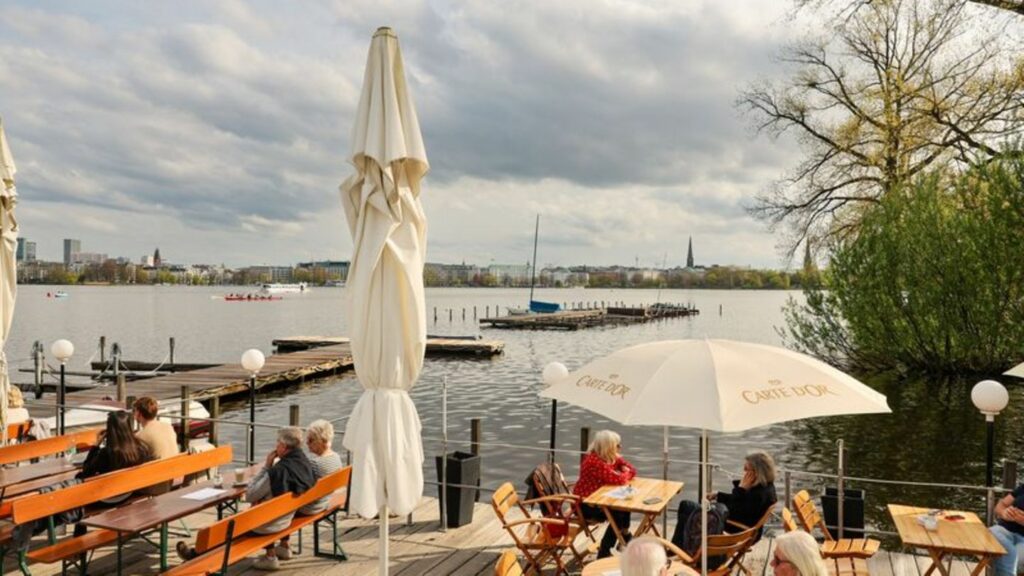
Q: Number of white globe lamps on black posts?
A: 4